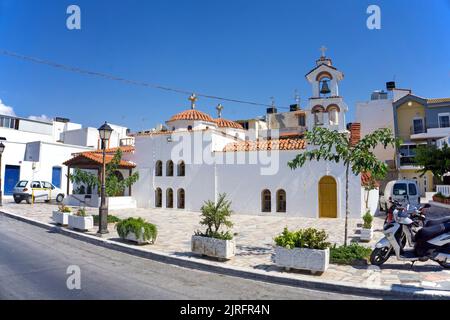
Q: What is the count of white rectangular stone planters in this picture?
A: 6